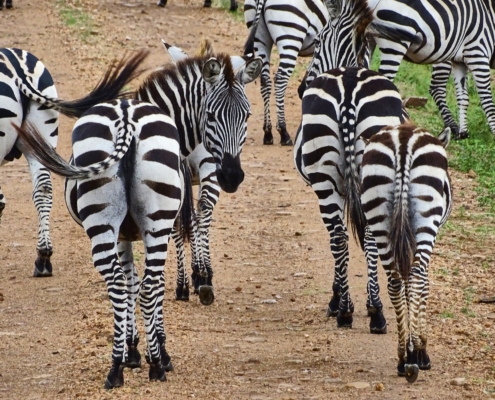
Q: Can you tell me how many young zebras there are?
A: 1